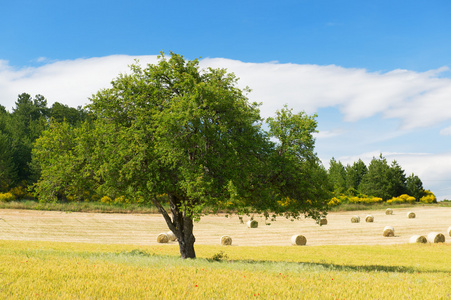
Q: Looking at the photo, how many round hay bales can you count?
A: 14